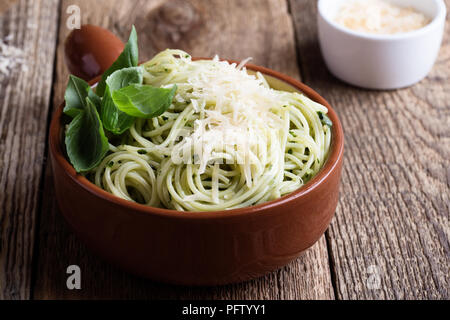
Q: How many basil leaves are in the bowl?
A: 5